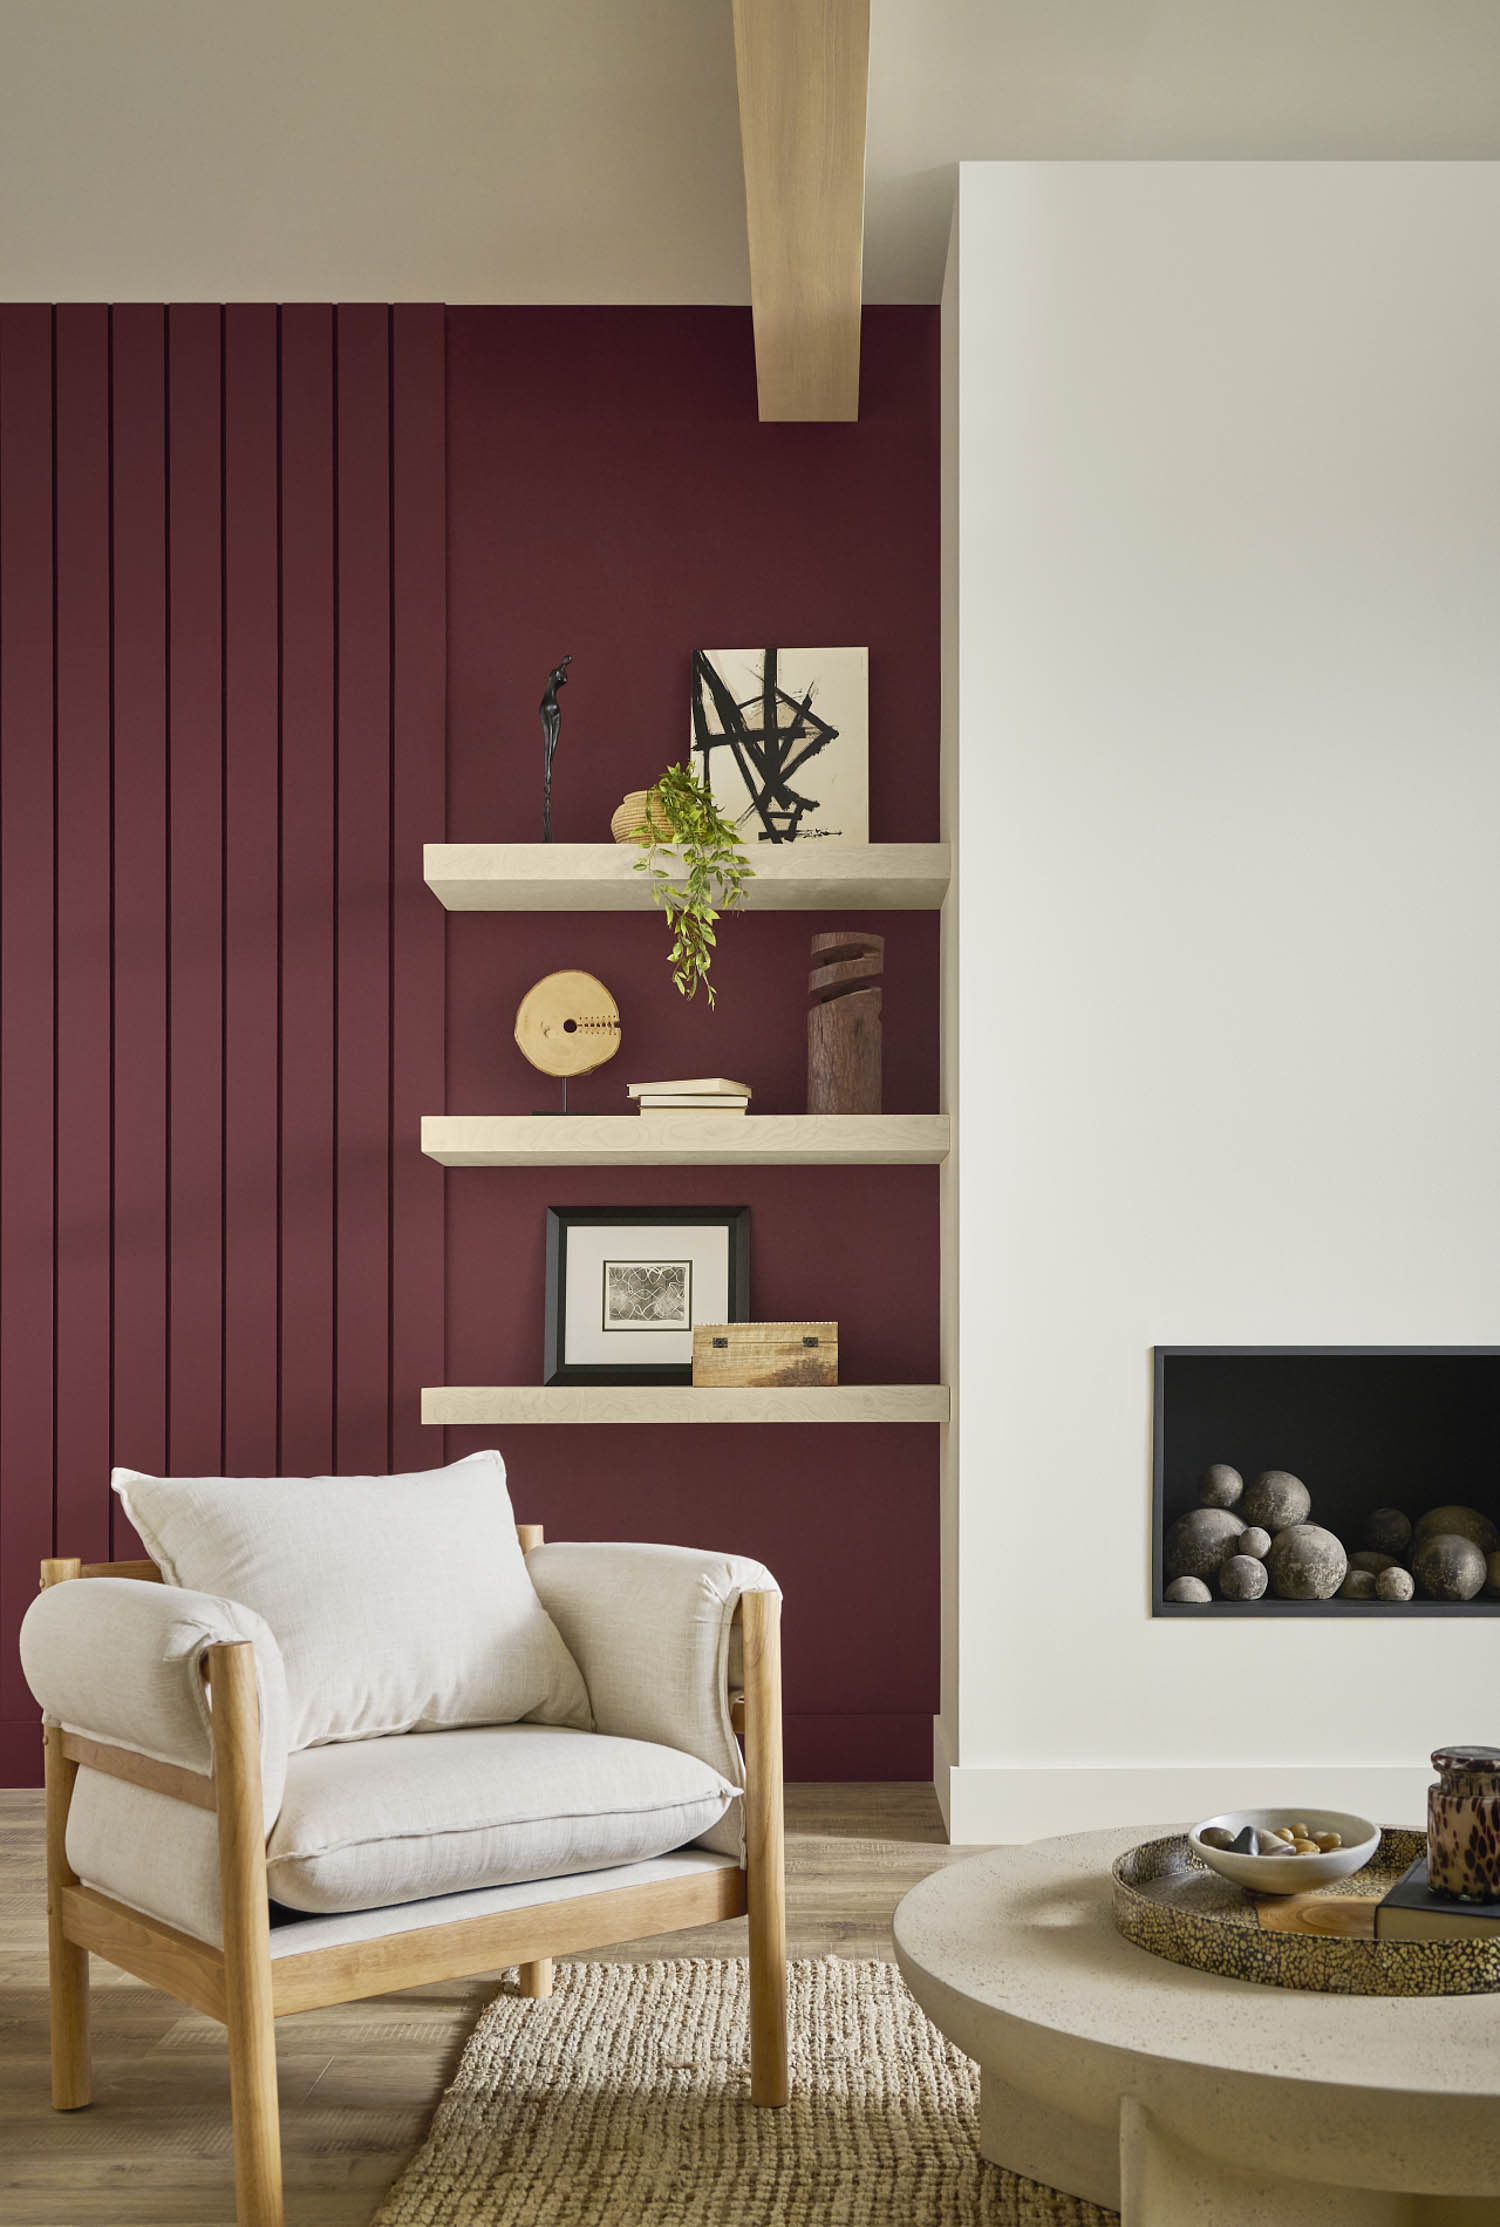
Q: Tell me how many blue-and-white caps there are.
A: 0